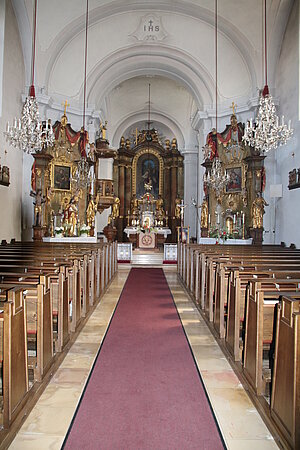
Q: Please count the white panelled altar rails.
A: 2